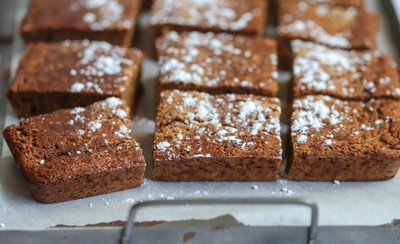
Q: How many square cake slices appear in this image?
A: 9